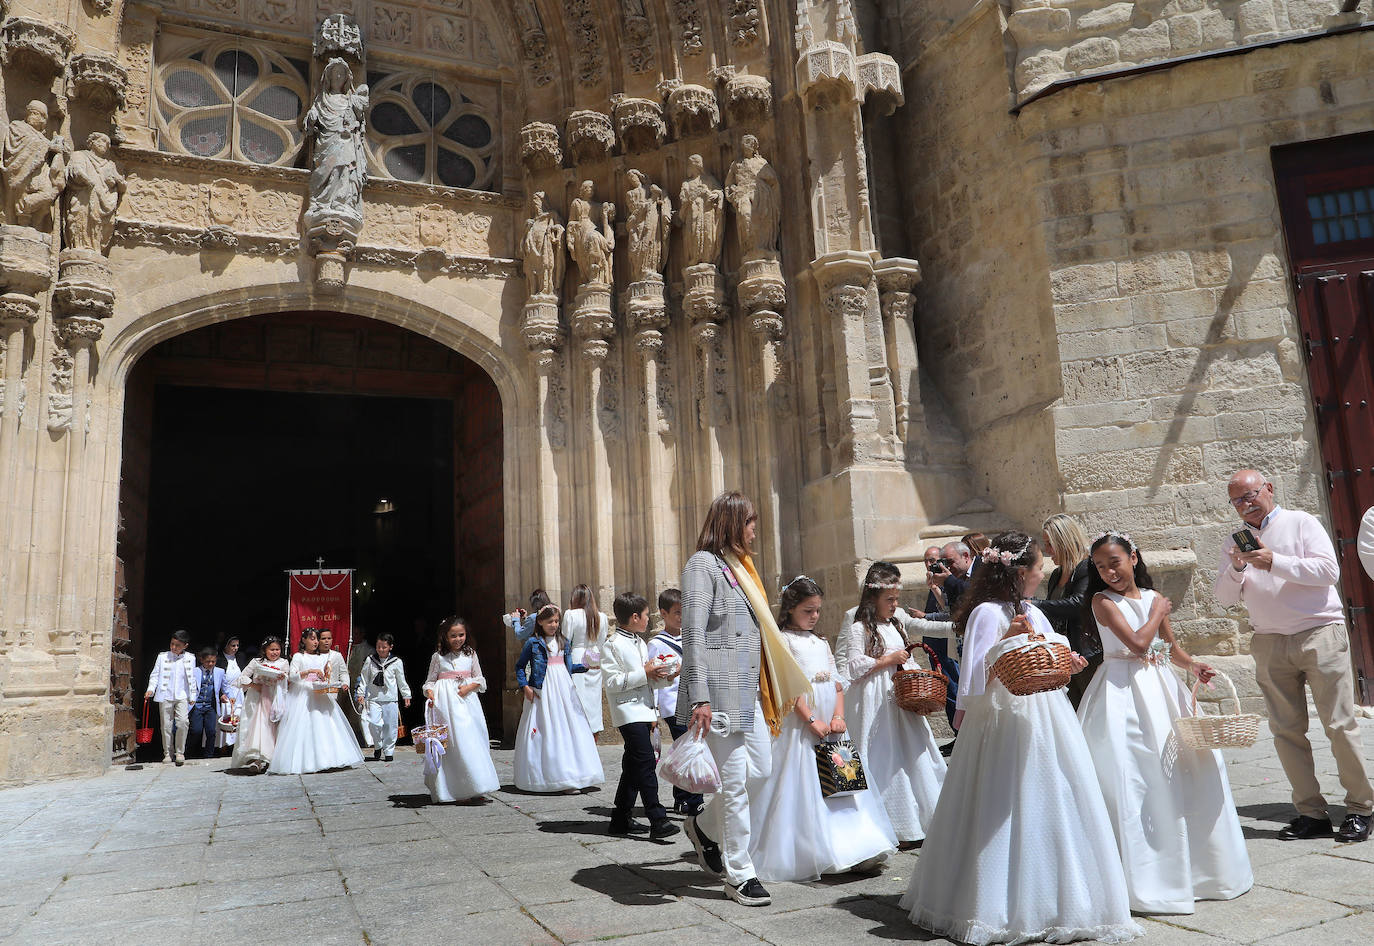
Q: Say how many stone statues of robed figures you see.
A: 8